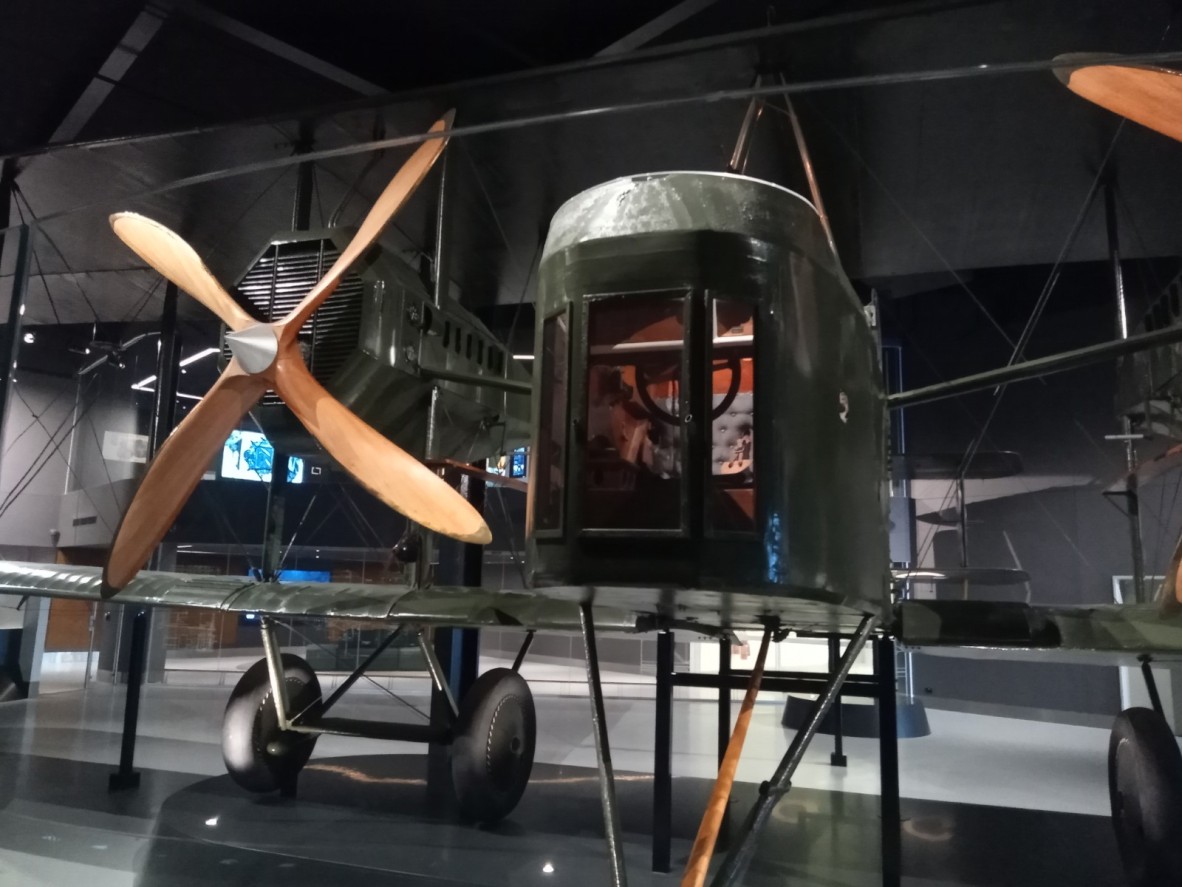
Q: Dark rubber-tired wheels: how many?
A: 3